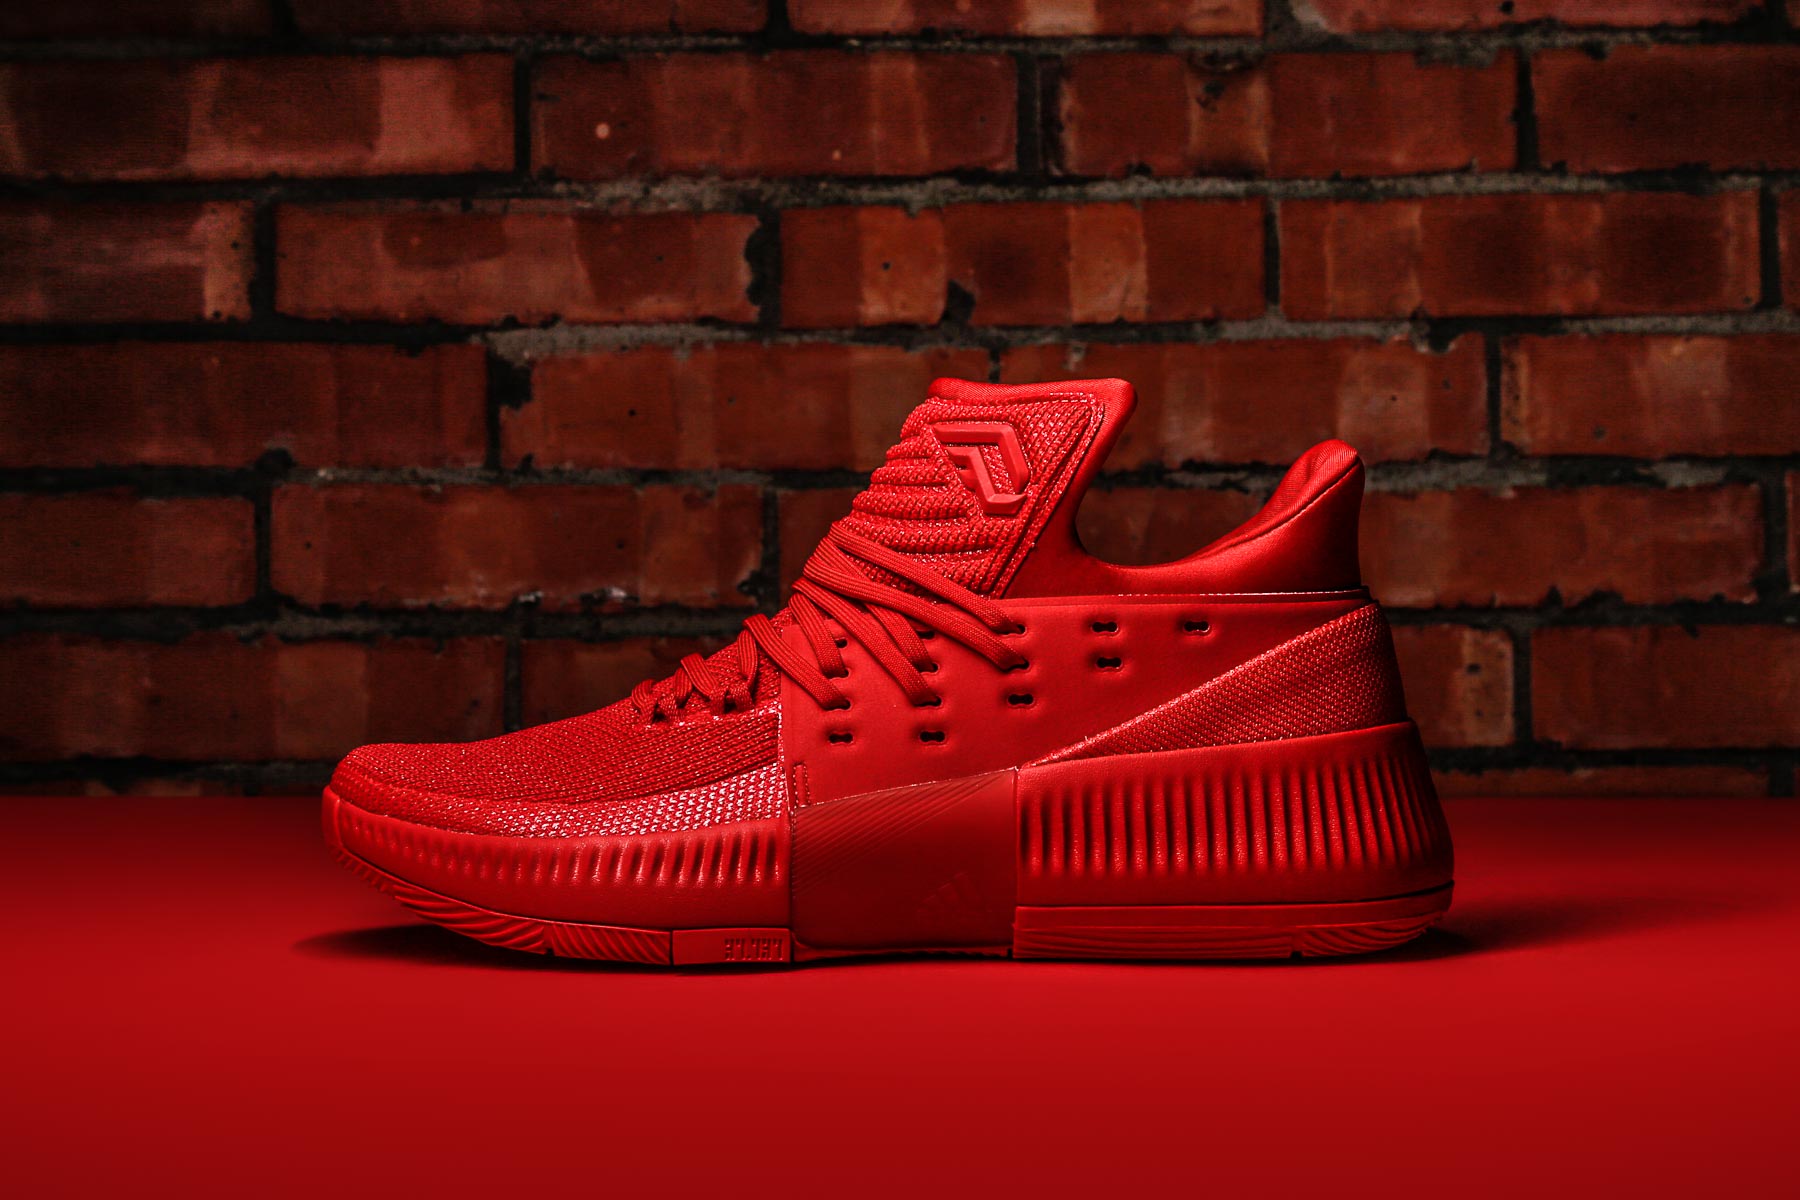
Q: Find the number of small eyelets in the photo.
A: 14